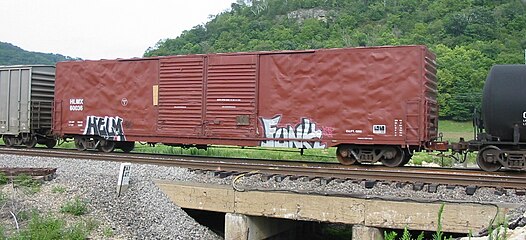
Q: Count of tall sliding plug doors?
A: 2